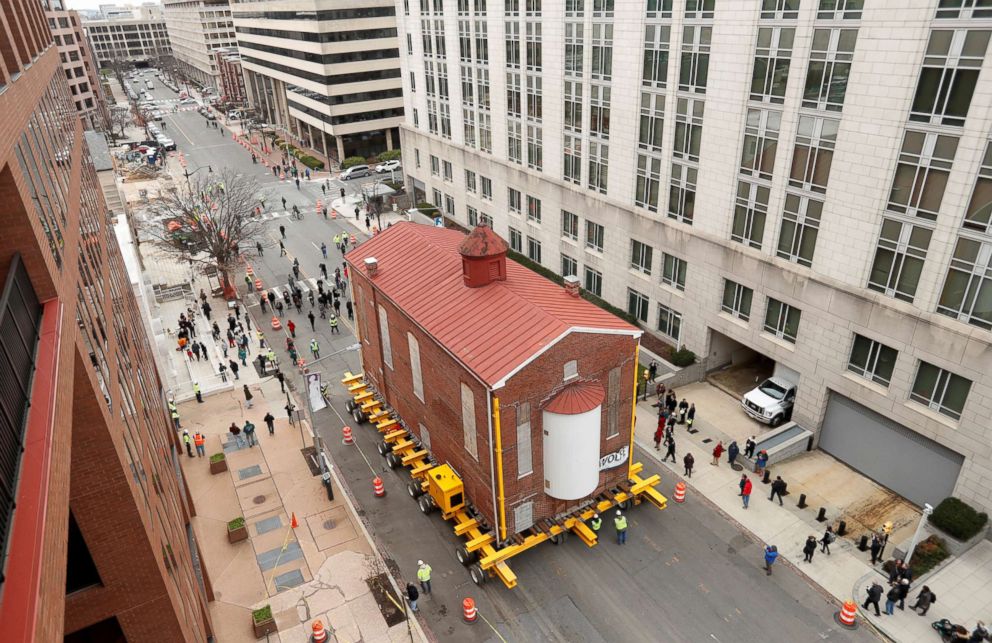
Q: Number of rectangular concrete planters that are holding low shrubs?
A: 3